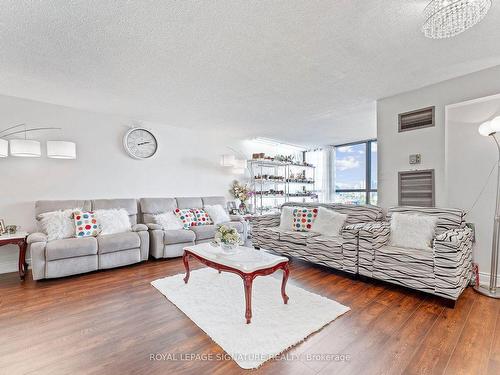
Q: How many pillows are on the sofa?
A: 11